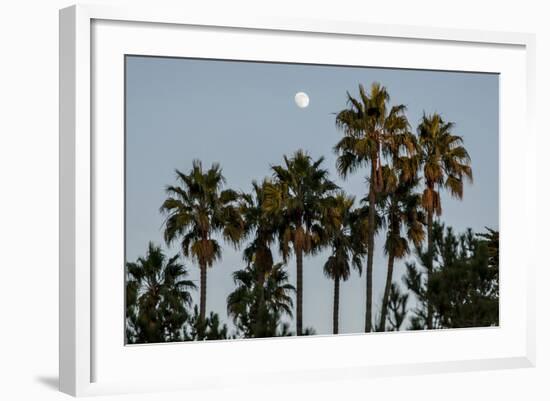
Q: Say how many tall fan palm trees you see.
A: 7